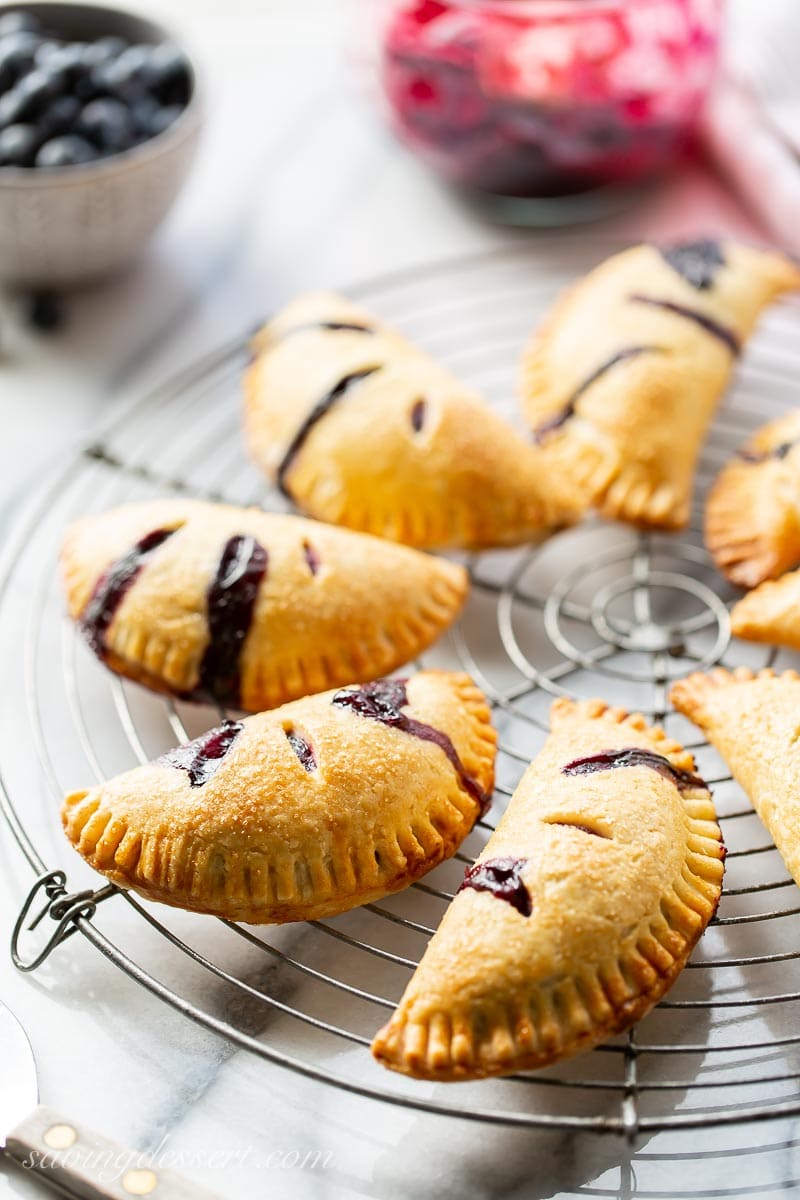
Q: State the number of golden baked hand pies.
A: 8